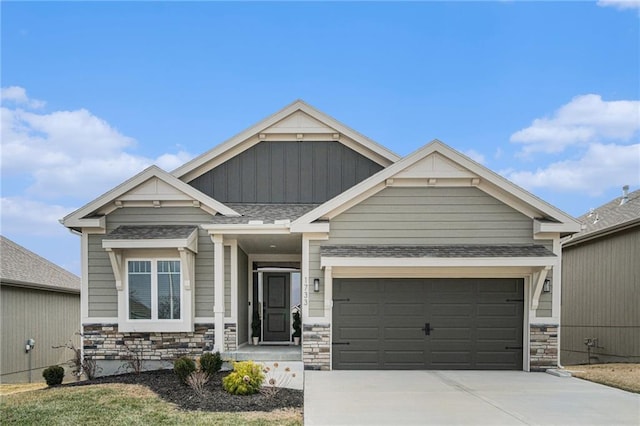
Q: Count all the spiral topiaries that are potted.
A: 2